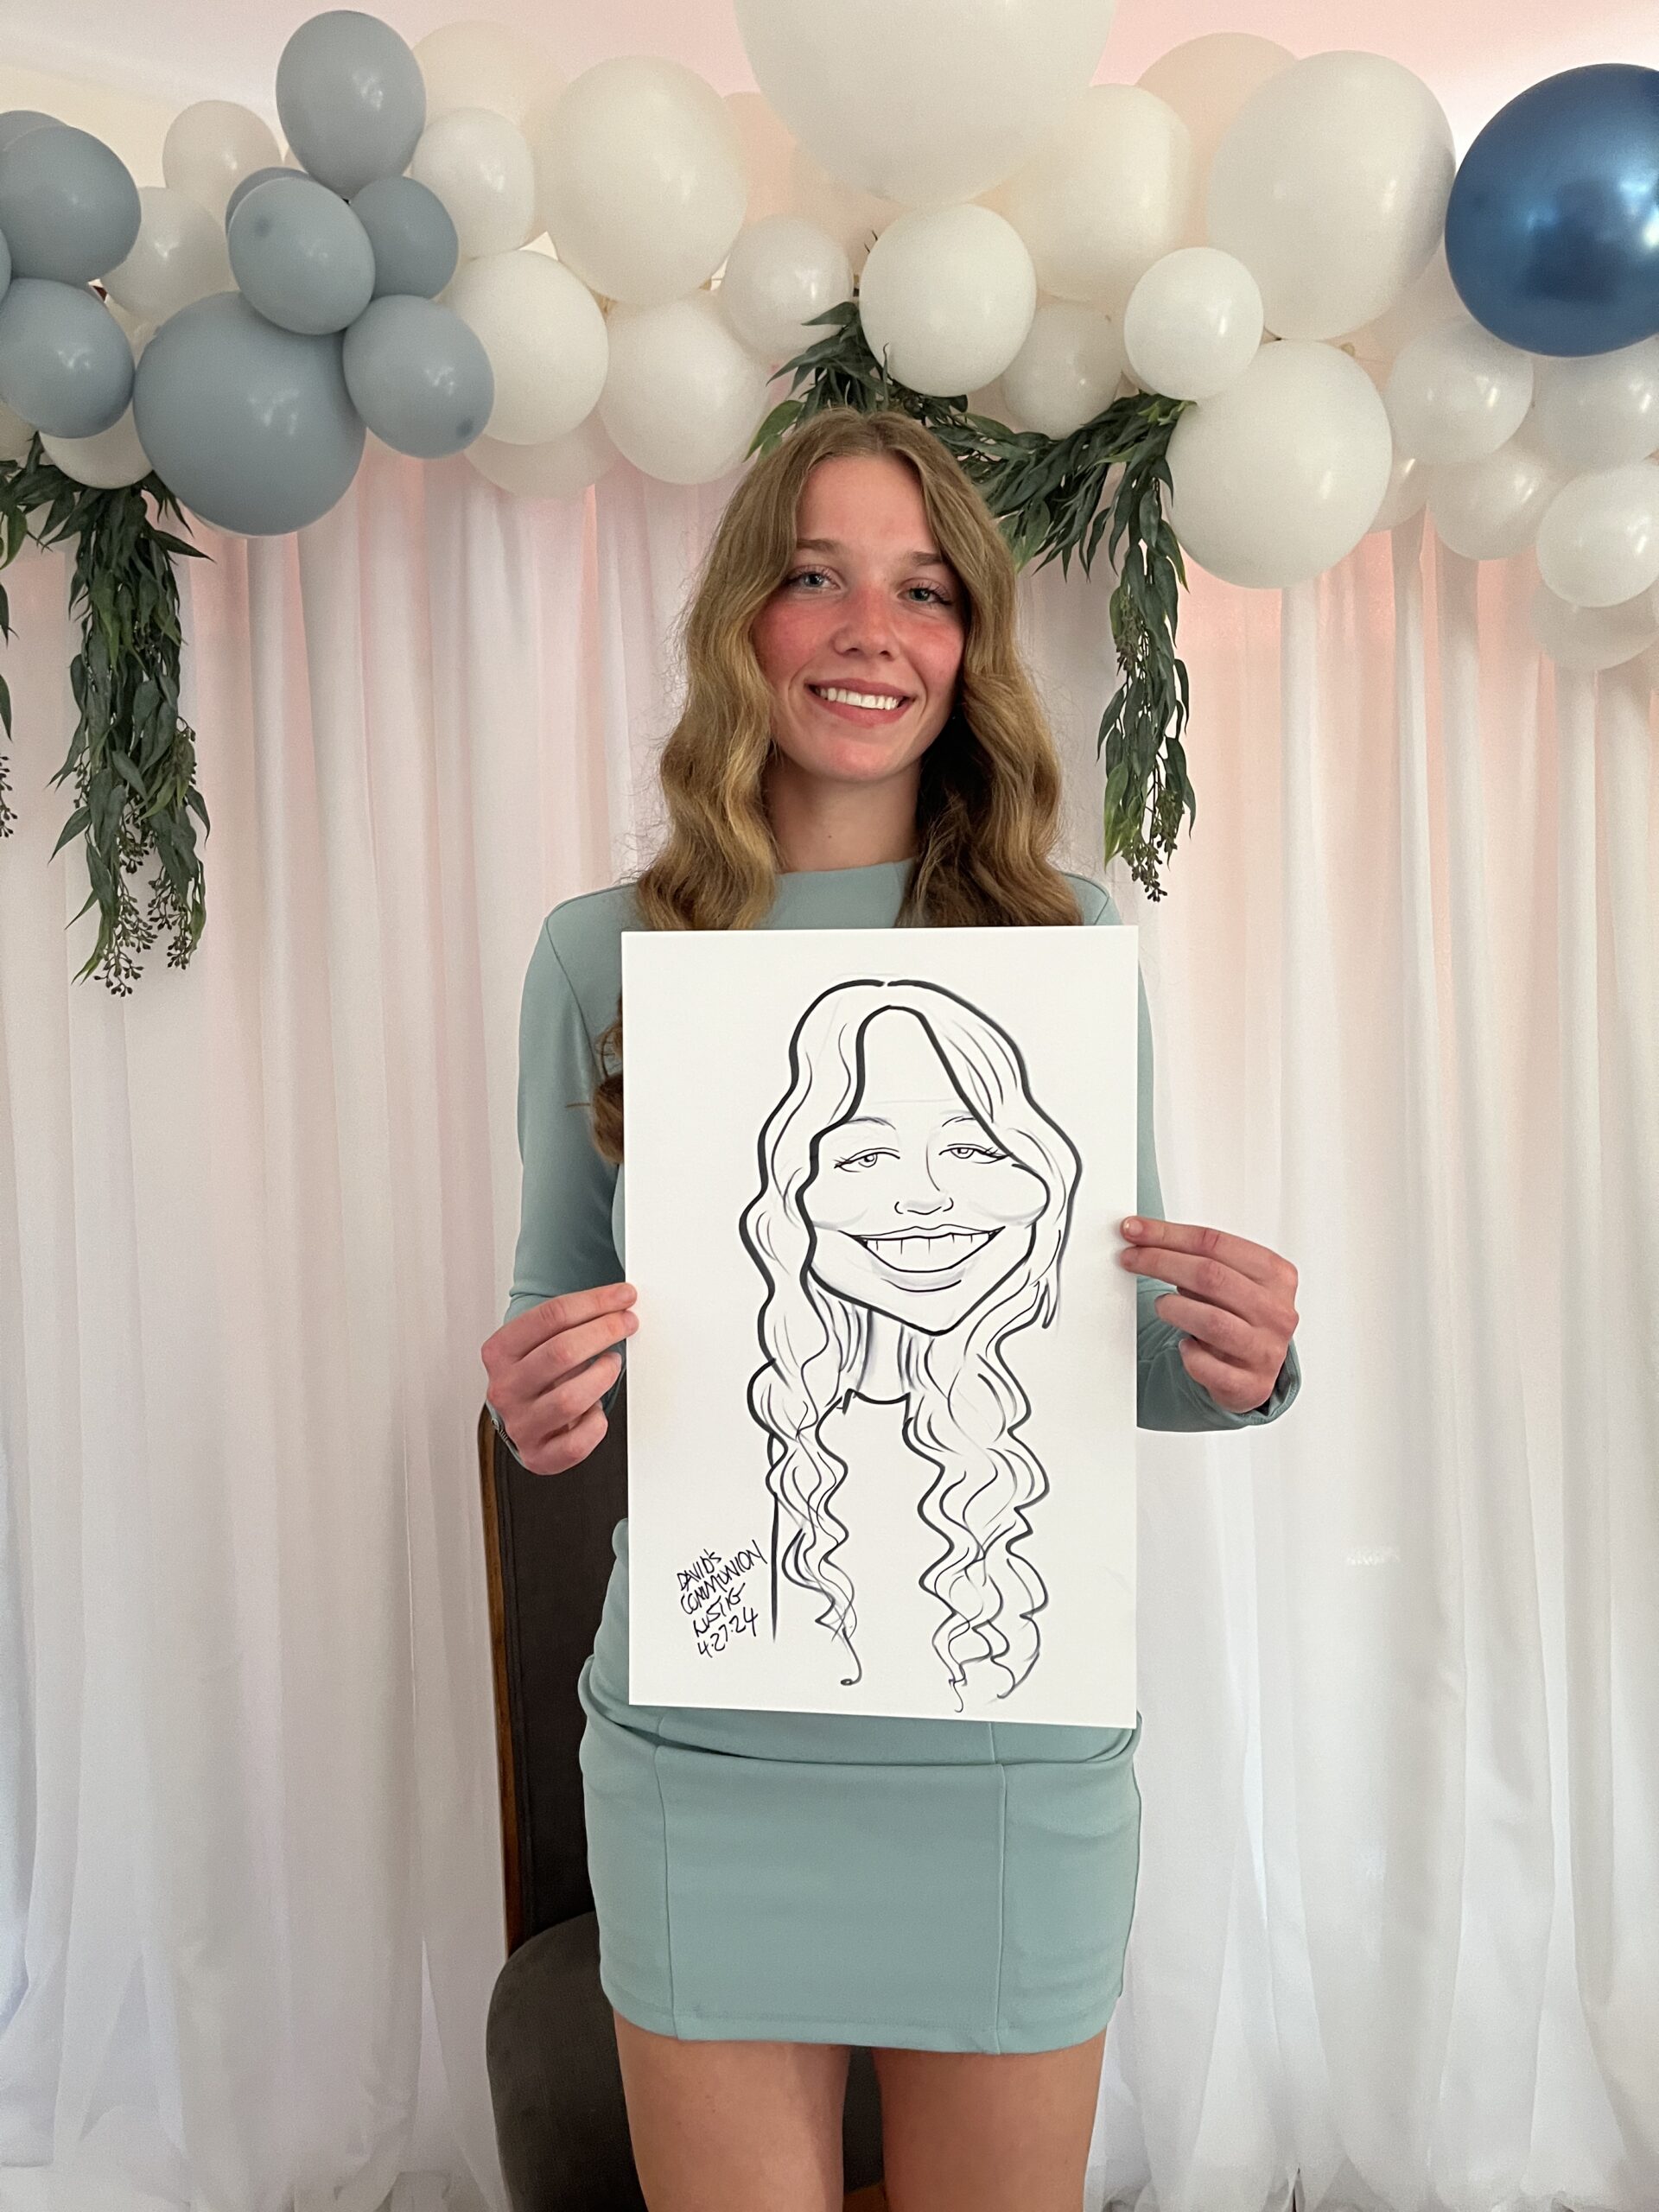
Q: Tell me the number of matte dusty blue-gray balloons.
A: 10